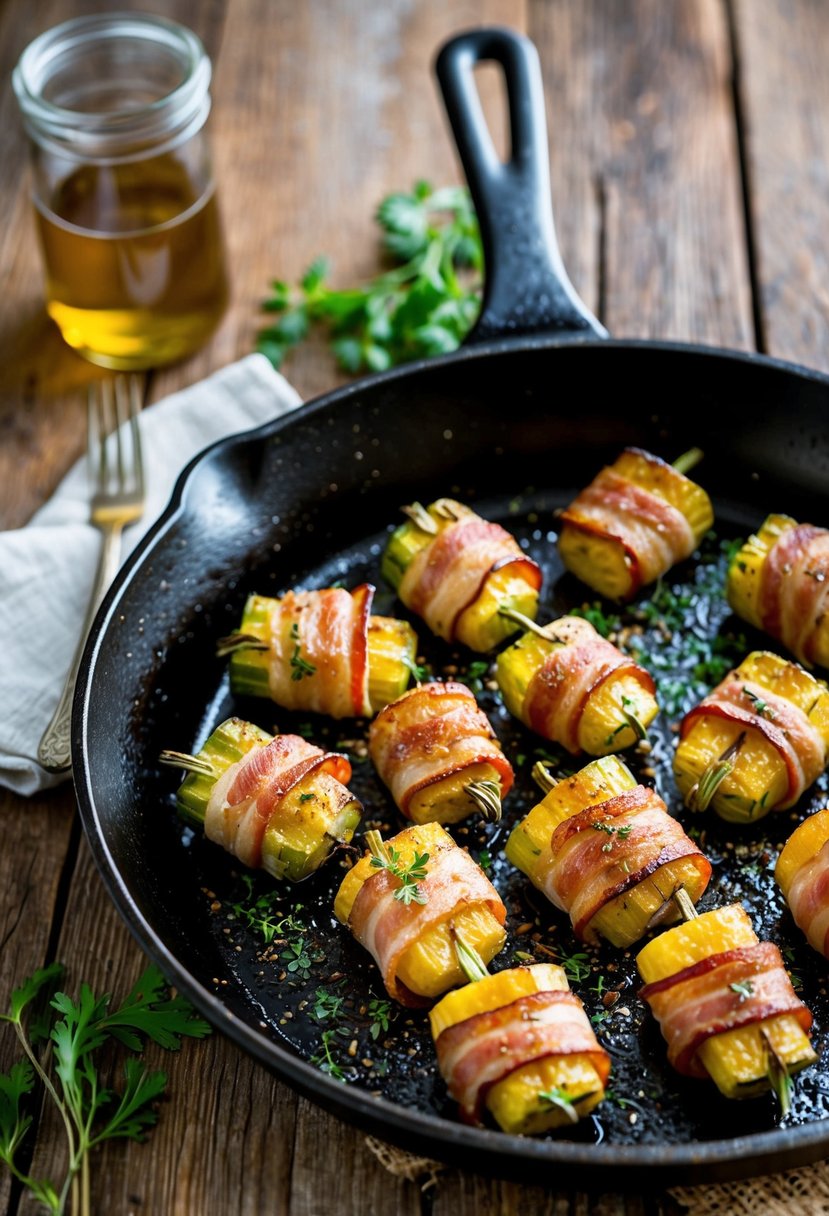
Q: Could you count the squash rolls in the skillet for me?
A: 13